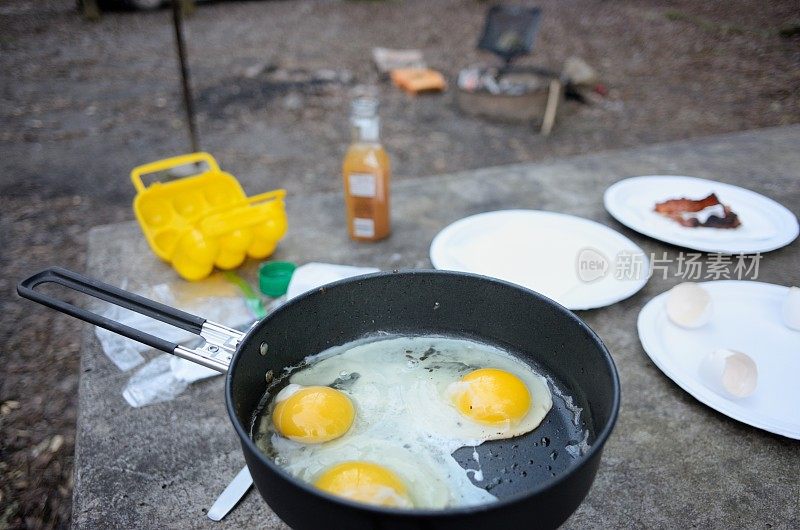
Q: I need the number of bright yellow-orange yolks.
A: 3